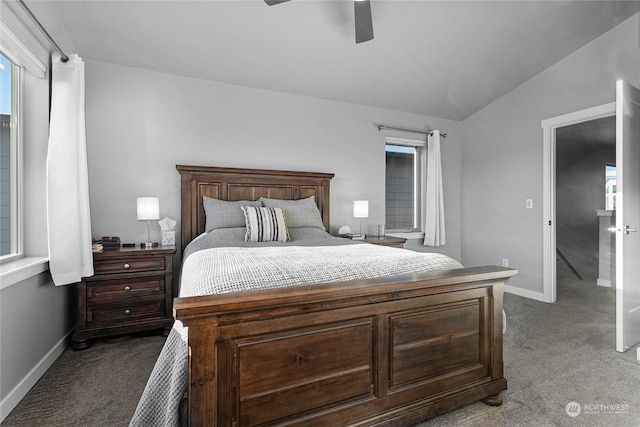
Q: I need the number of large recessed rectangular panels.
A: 2